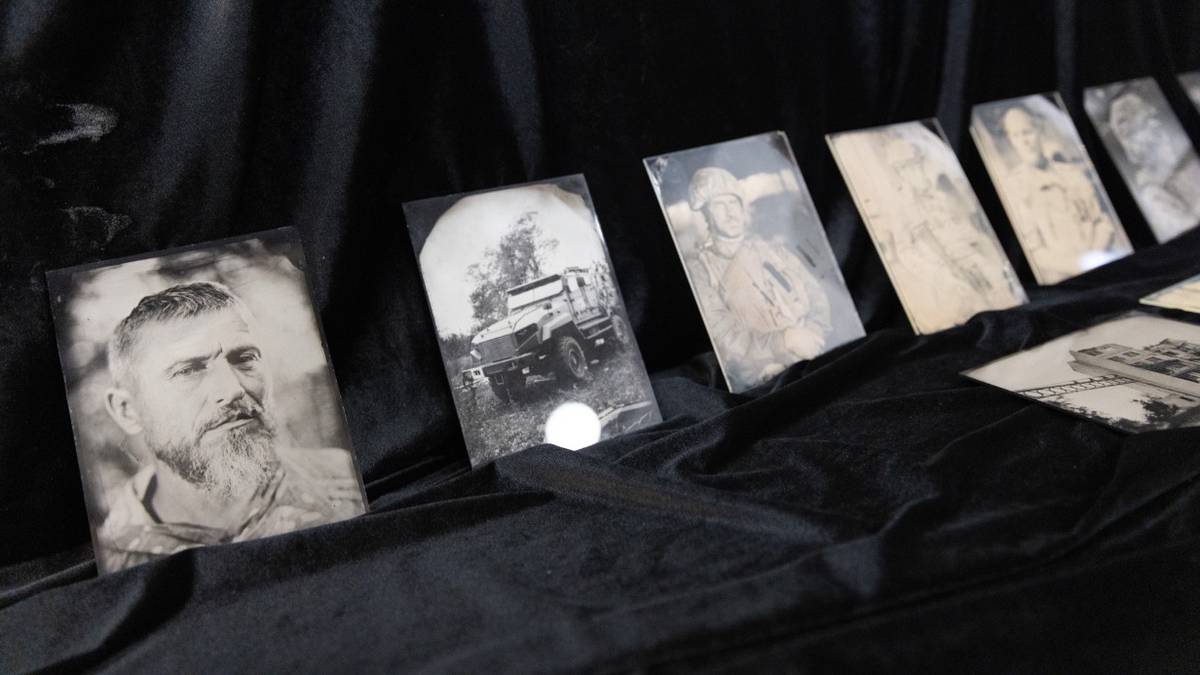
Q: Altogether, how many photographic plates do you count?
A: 9